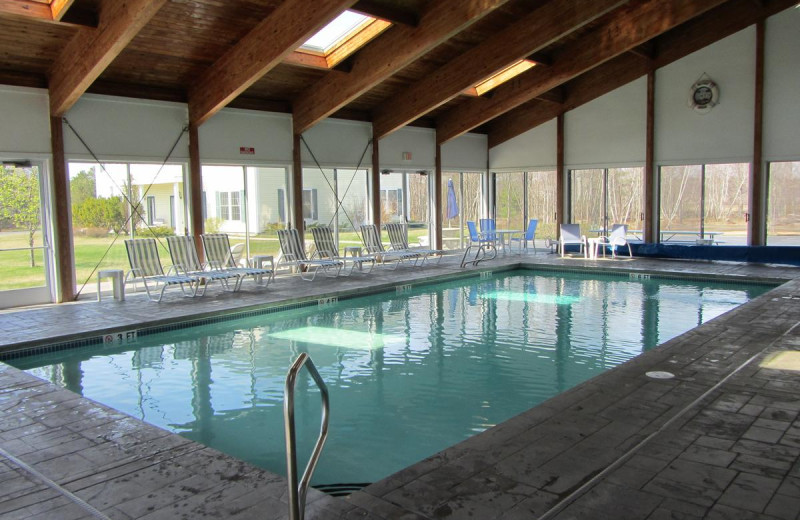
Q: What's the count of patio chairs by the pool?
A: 12